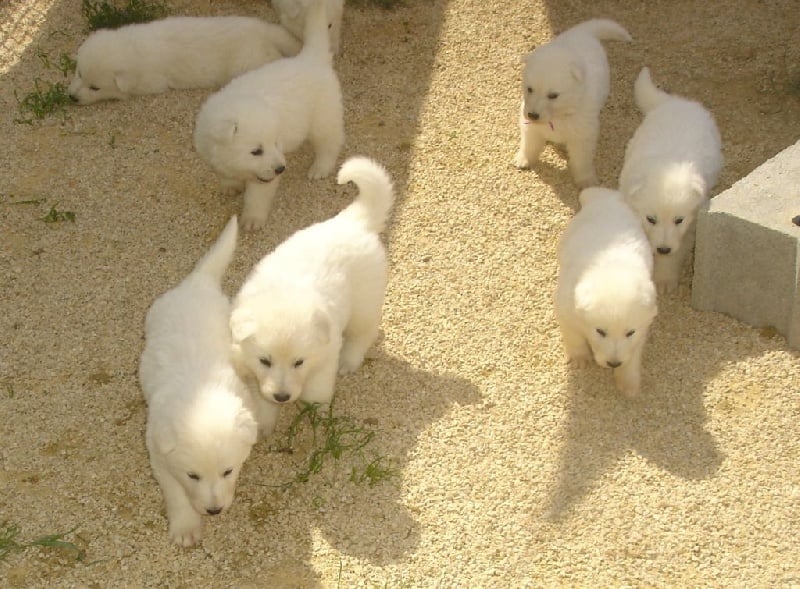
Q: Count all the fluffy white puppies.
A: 8